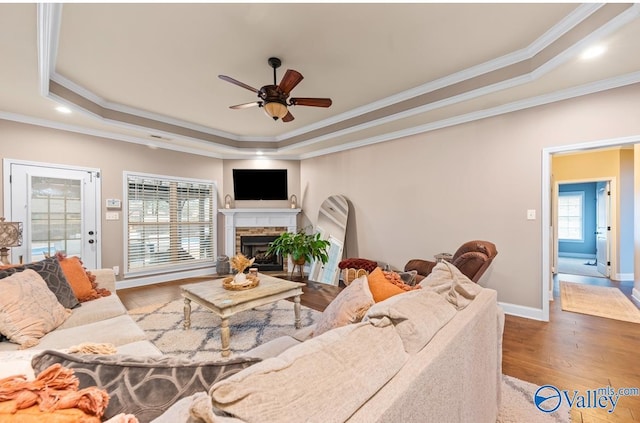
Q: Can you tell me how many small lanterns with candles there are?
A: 2